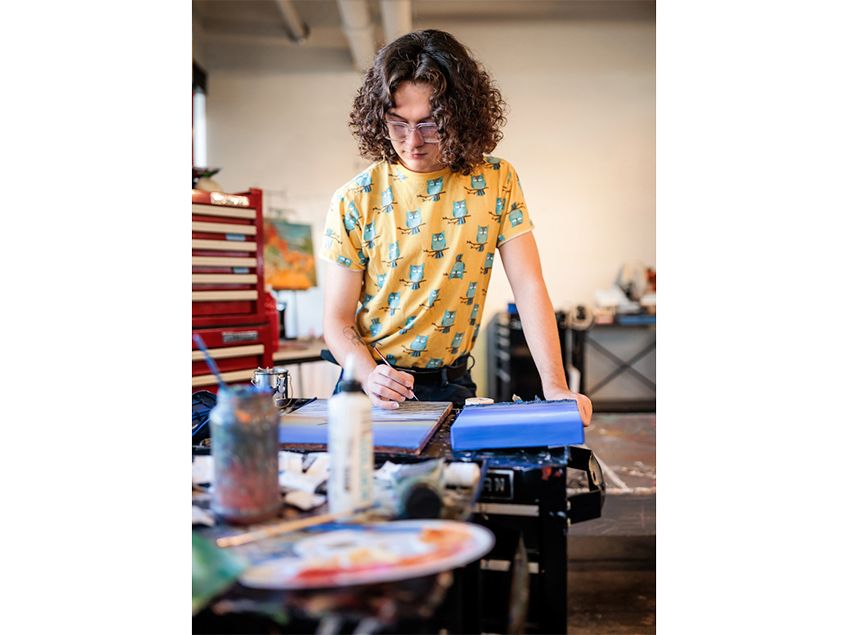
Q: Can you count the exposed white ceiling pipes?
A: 3